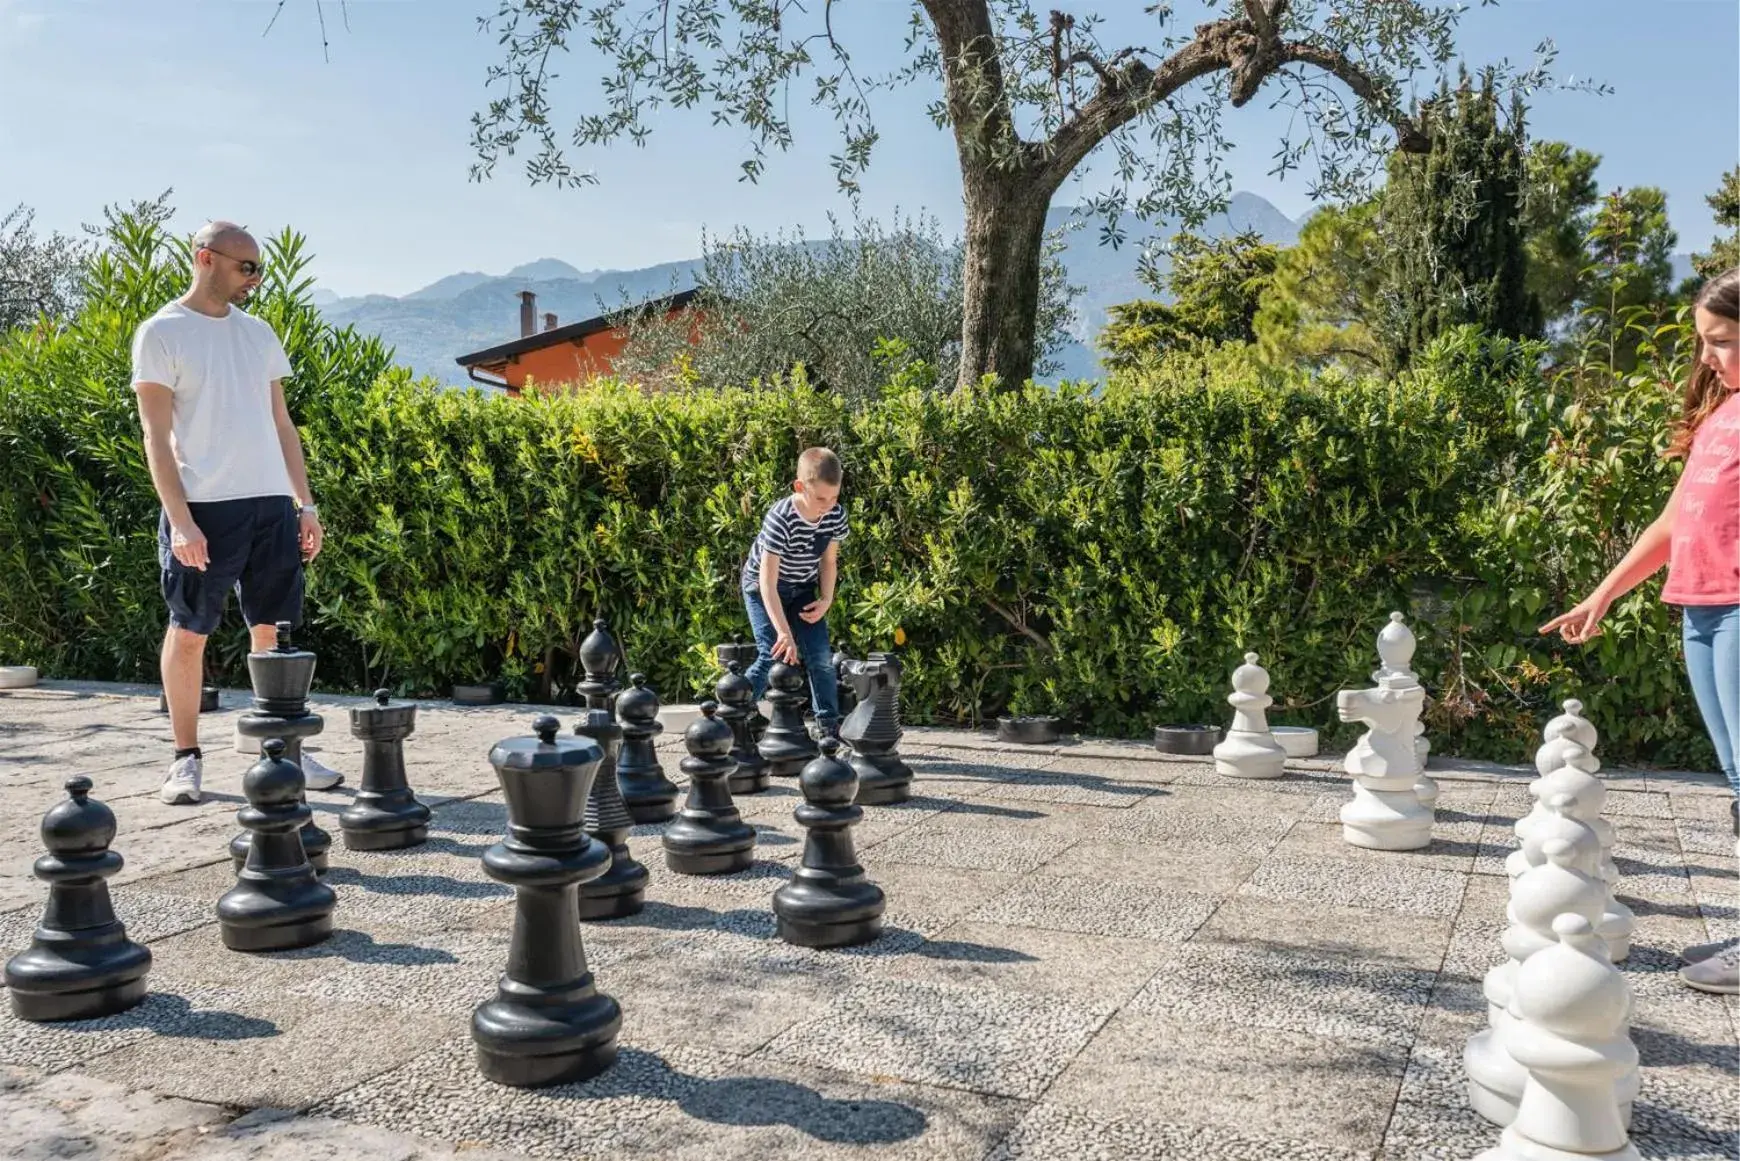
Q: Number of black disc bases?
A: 4